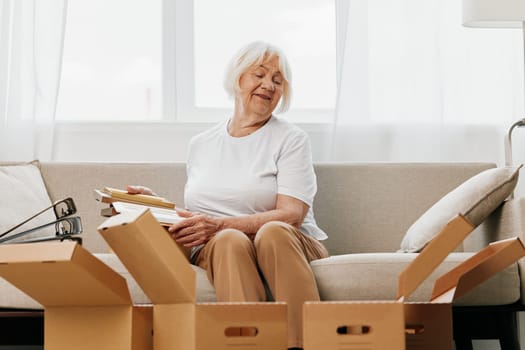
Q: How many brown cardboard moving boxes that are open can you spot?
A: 4